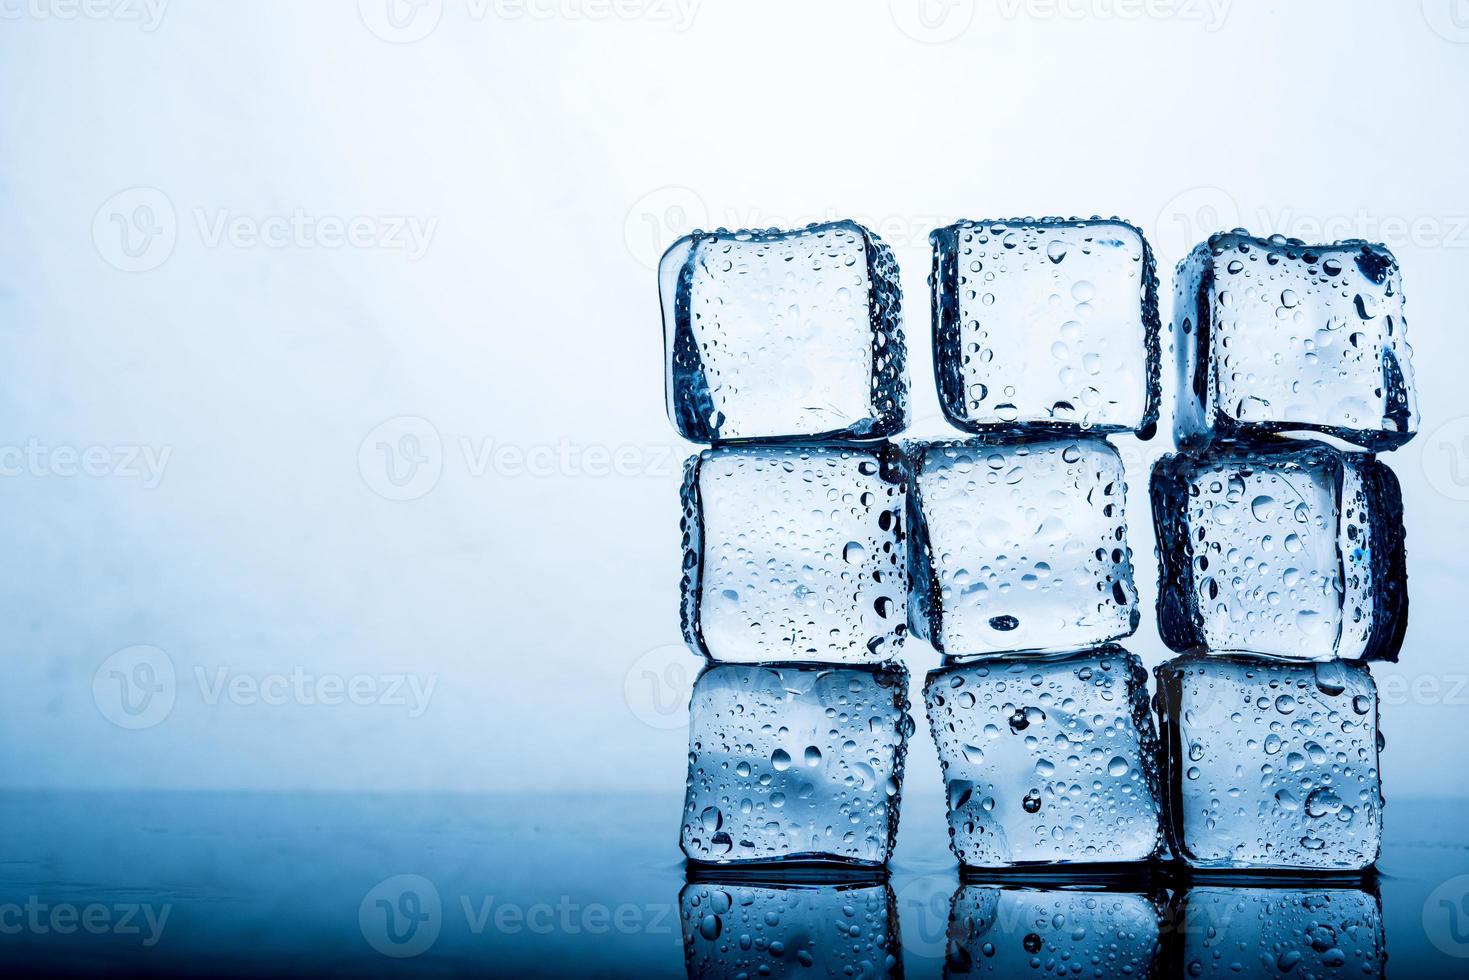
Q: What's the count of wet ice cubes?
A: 9